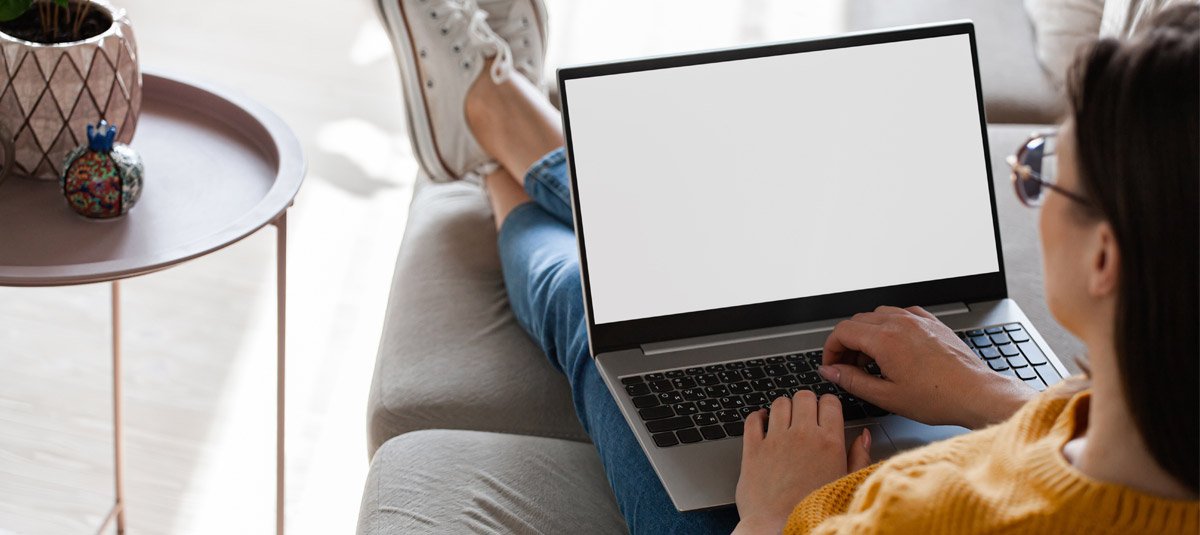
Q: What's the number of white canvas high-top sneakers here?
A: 2